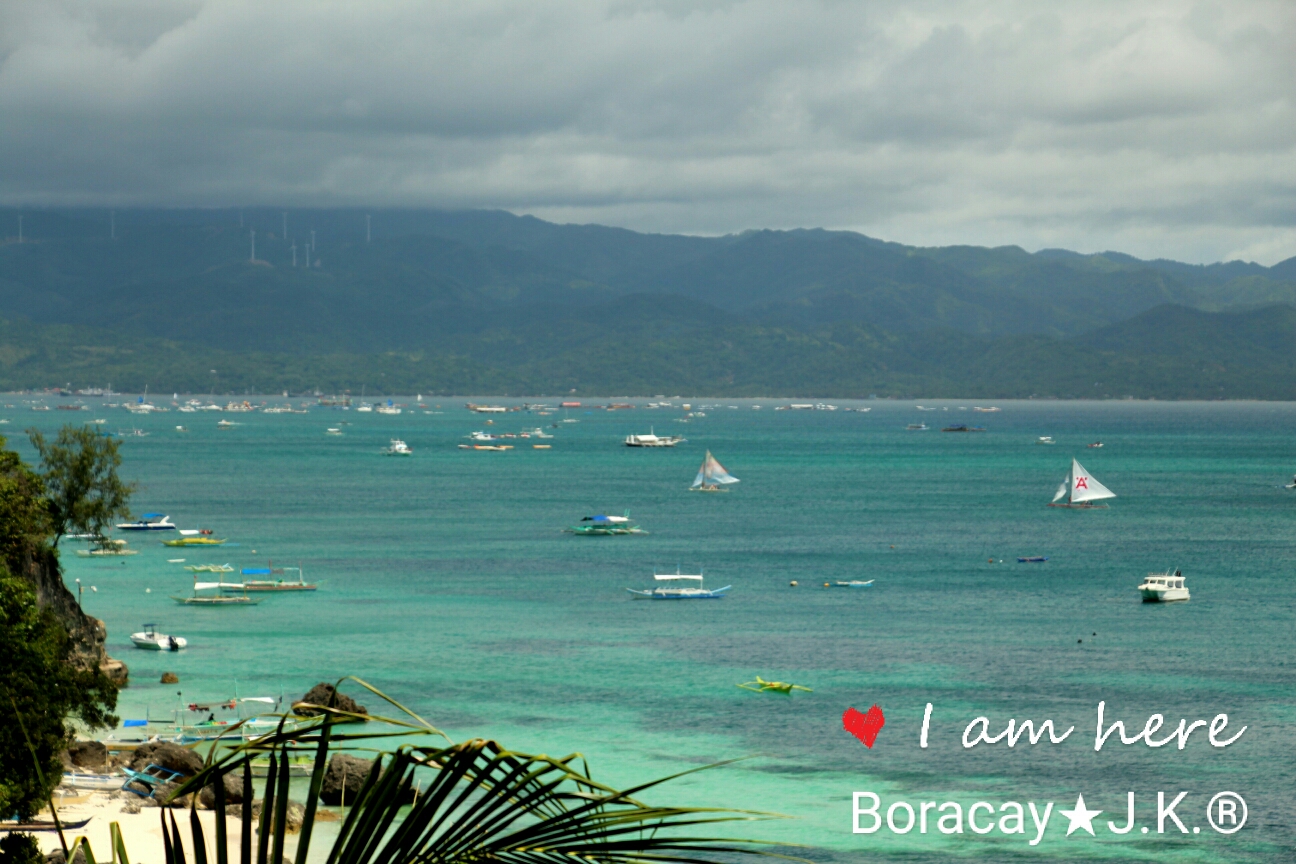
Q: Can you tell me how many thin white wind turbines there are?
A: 9